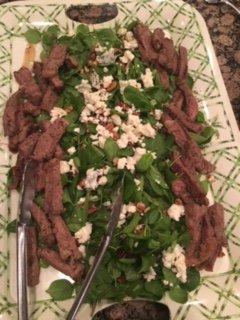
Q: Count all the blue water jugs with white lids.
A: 0